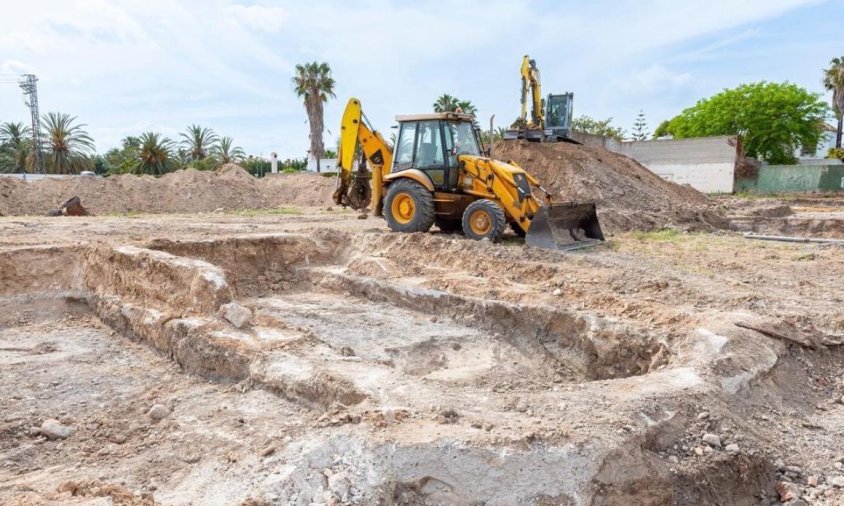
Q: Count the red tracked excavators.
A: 0